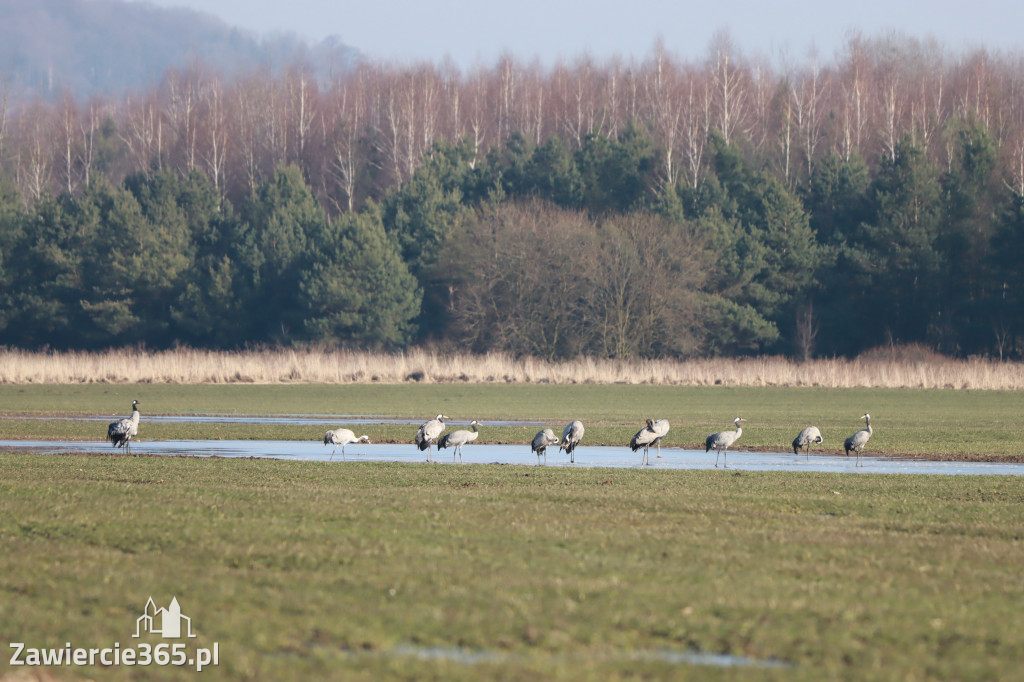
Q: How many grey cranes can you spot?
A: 11